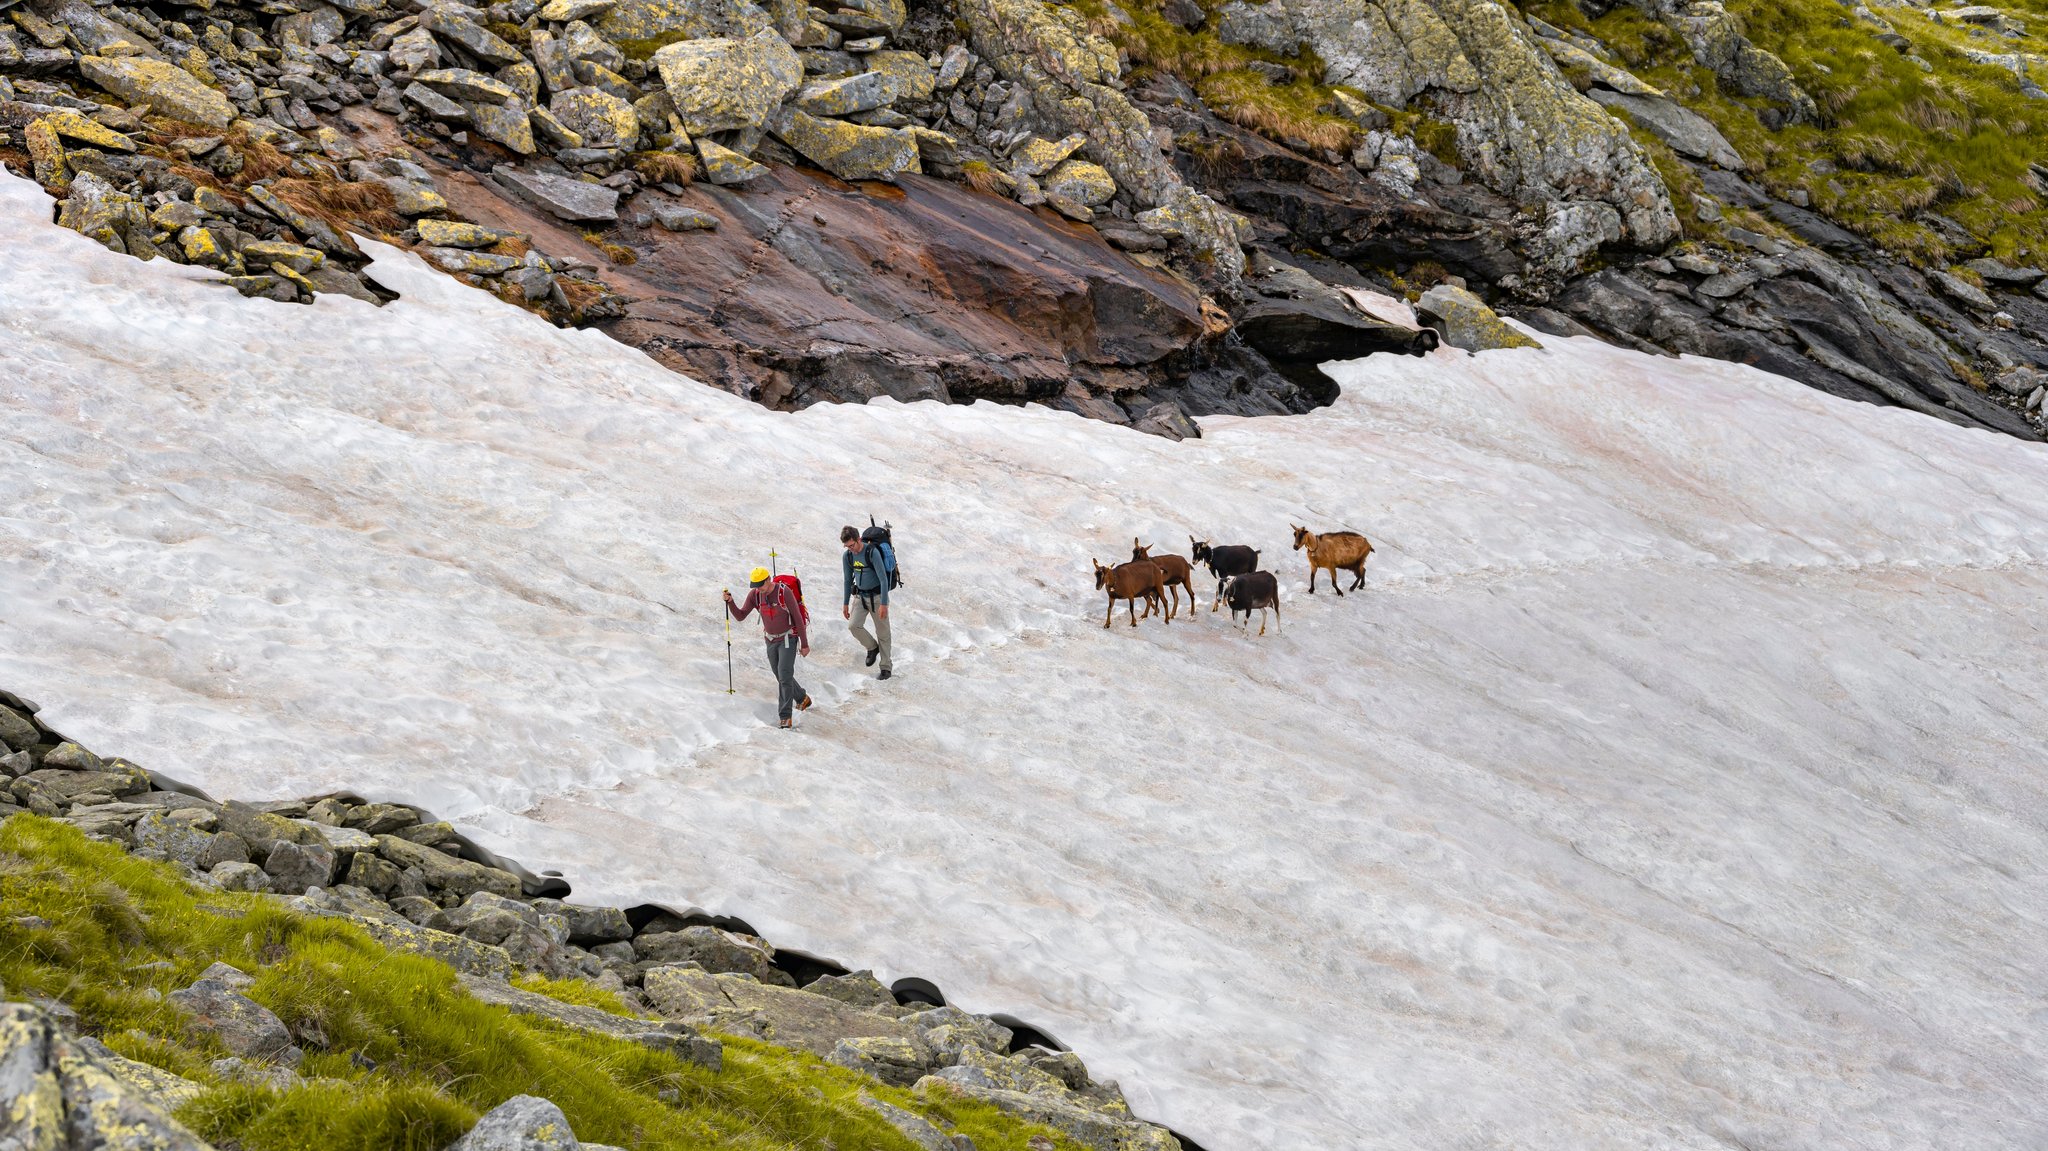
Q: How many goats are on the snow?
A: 5